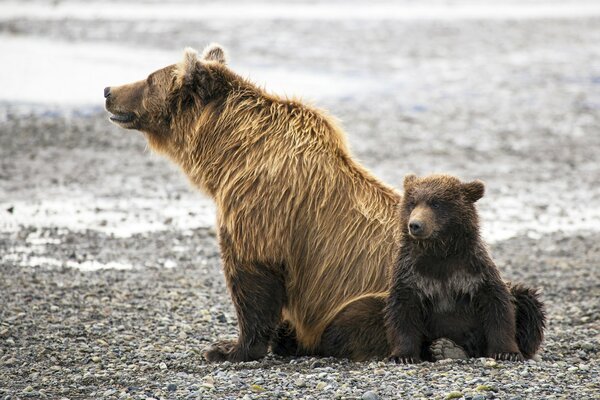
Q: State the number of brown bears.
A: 2